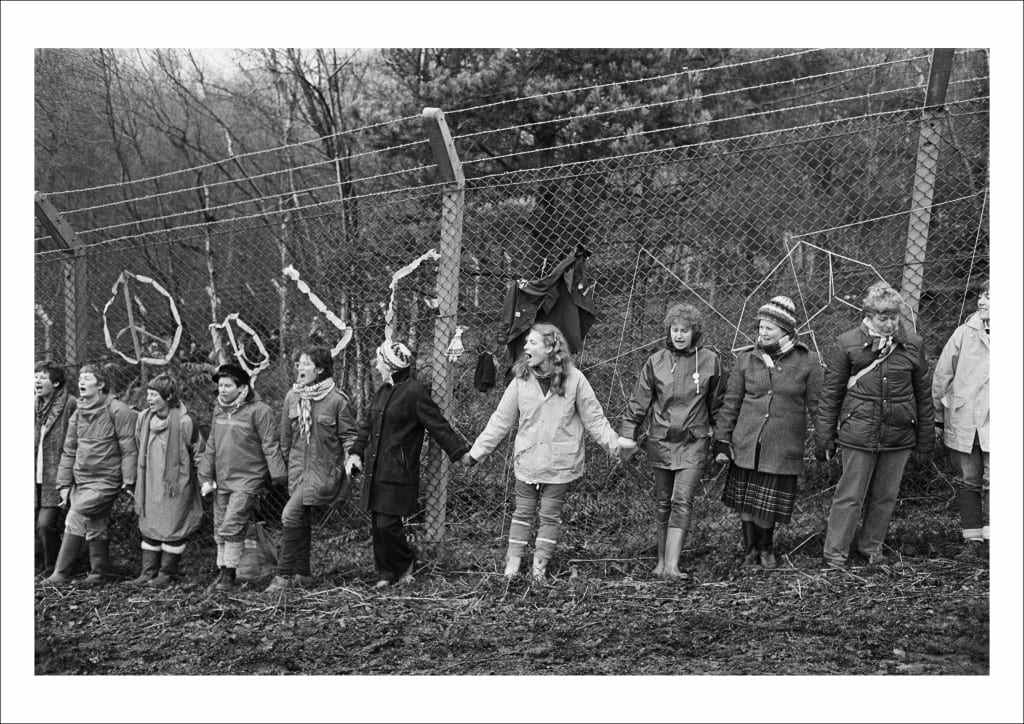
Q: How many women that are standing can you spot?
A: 11